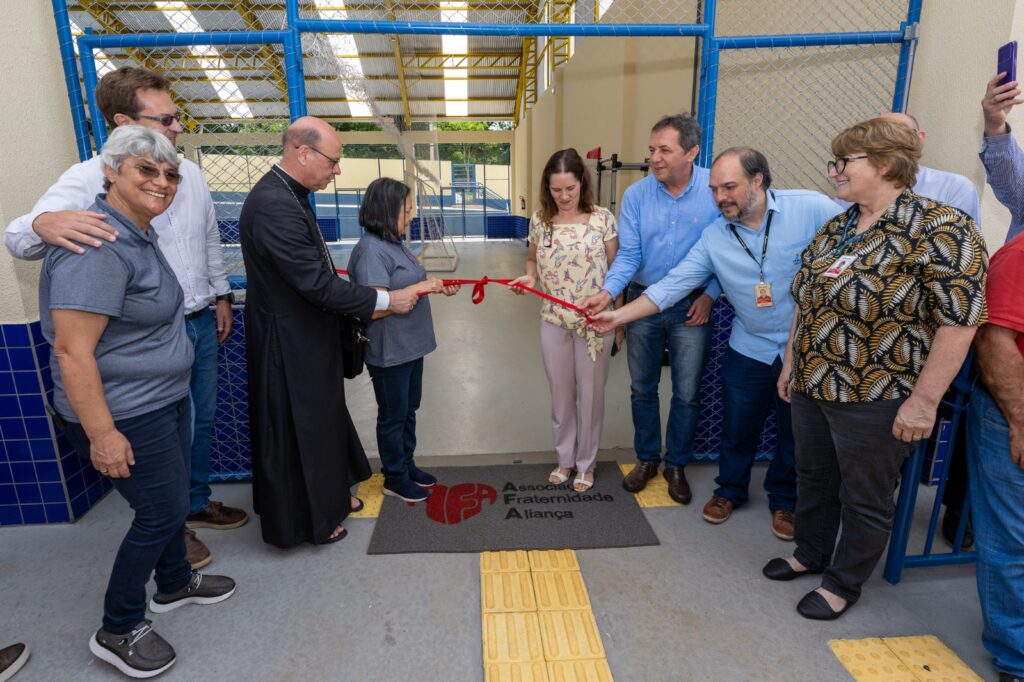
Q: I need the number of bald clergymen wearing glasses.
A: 1